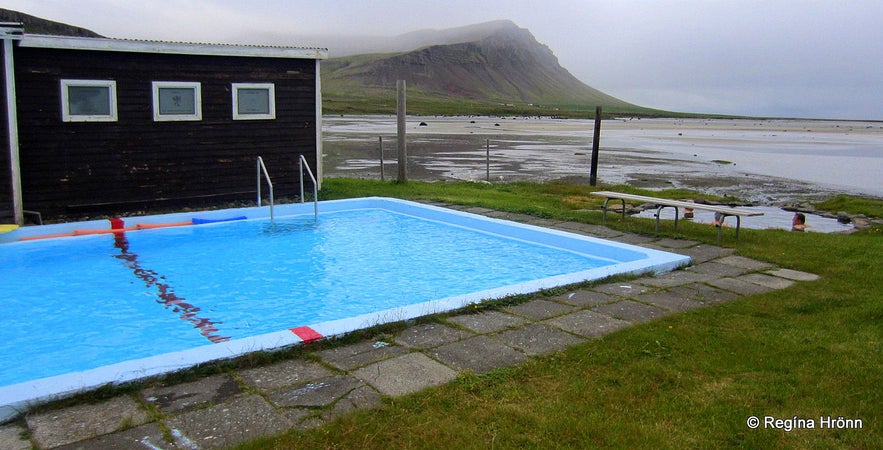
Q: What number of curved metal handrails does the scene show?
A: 2